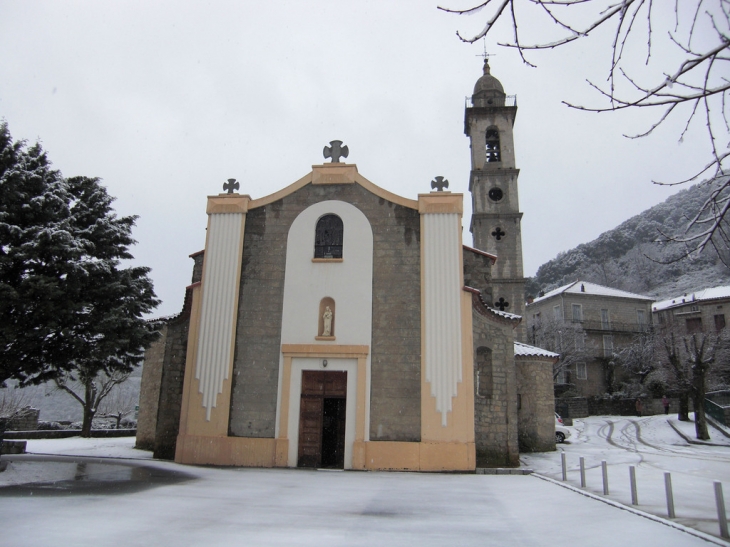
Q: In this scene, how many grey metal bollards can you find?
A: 6